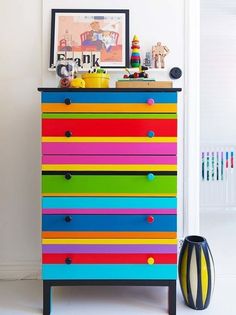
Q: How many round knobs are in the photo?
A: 10